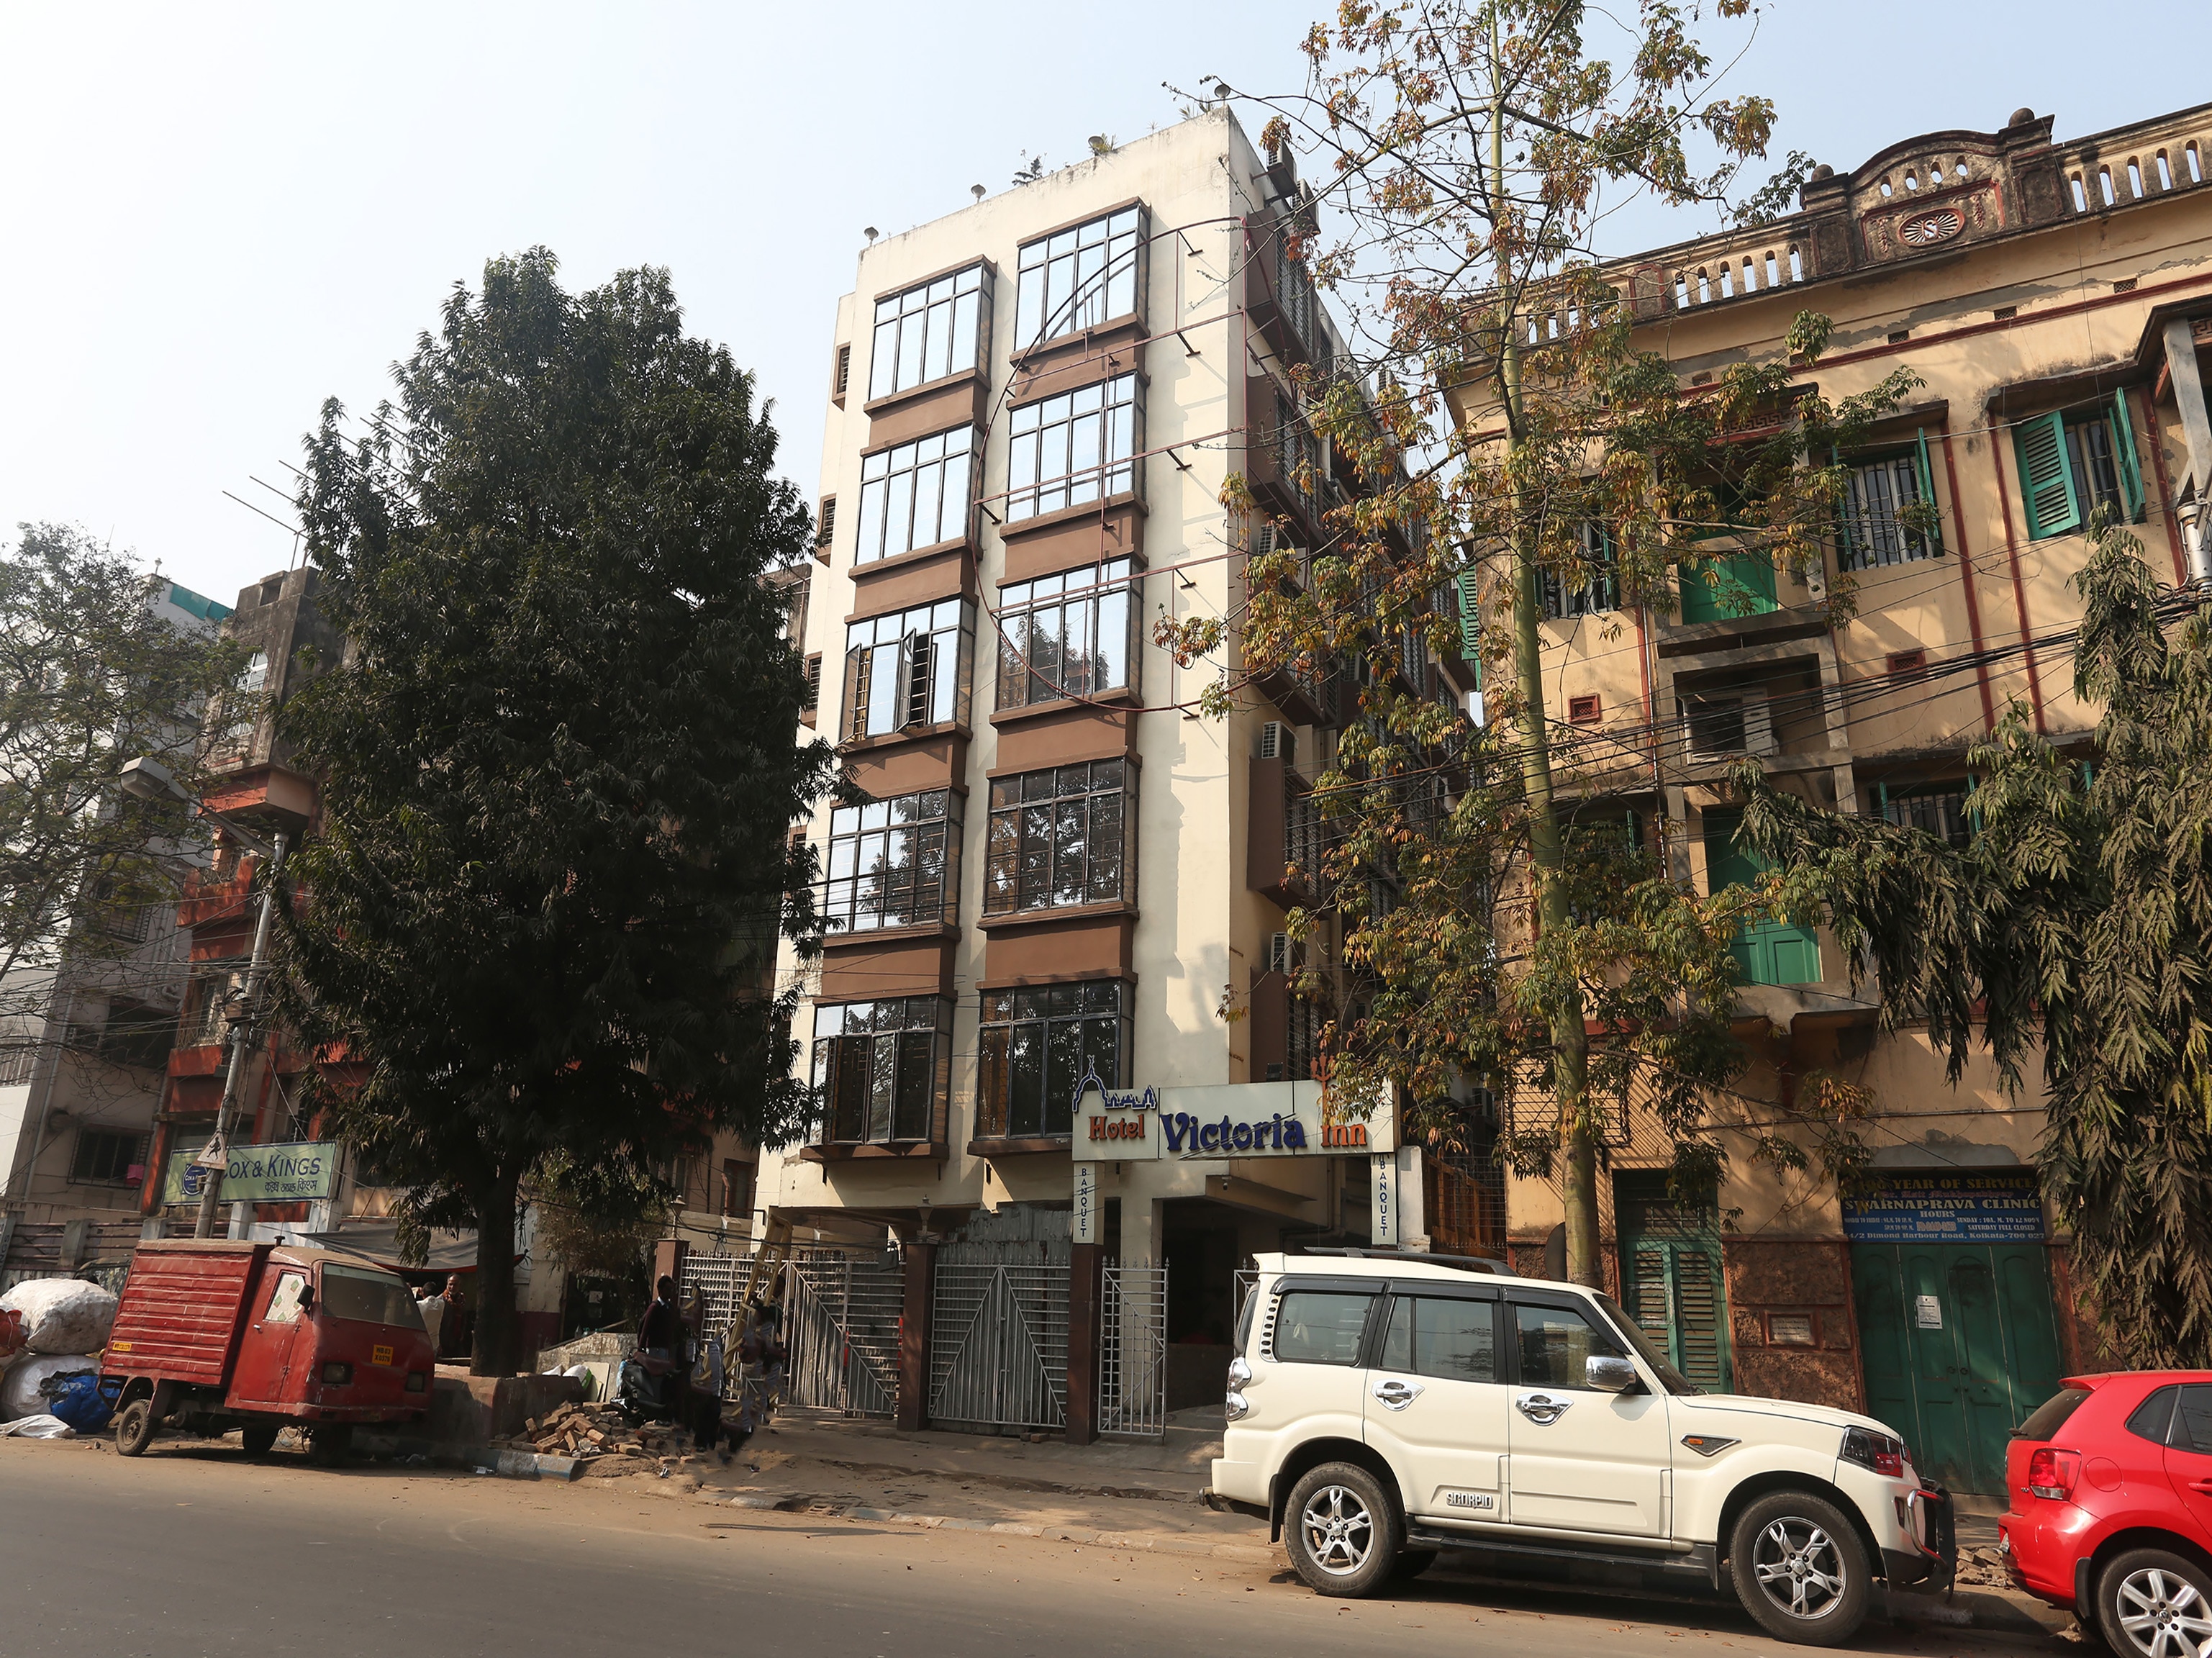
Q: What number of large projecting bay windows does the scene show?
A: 10